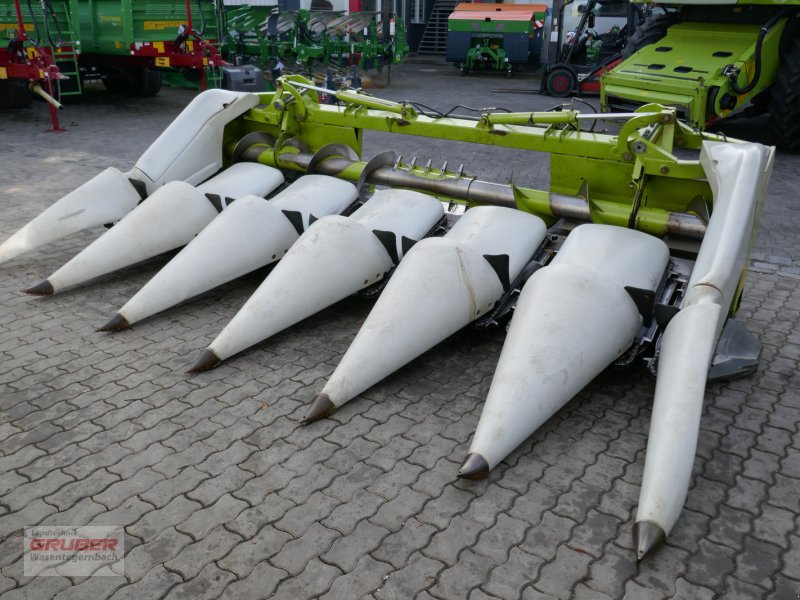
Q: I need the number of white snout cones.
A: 7